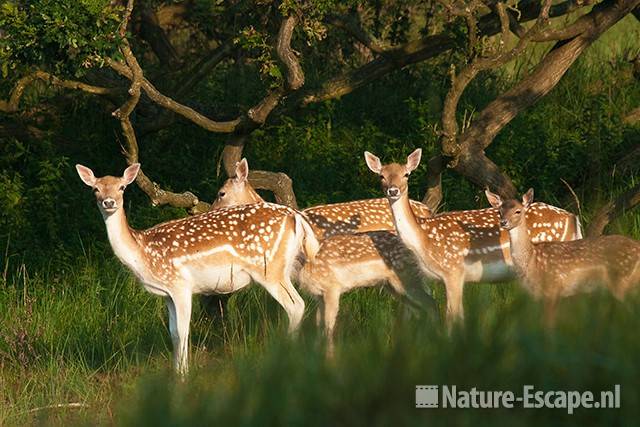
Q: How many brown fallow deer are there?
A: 5